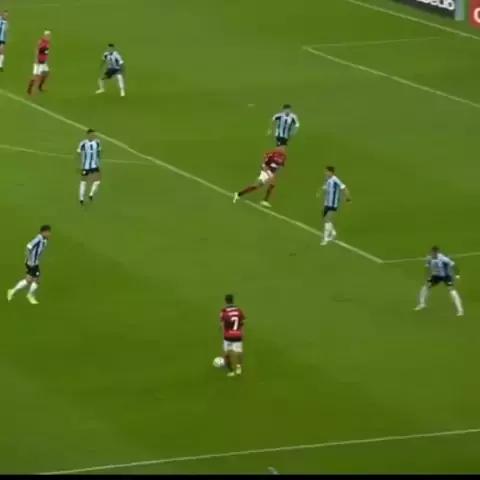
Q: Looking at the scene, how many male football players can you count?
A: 10